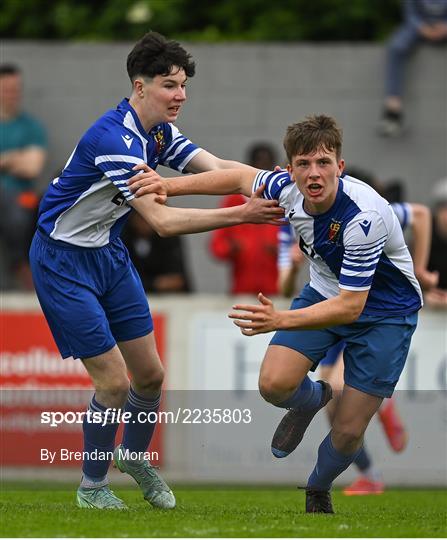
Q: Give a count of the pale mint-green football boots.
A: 2